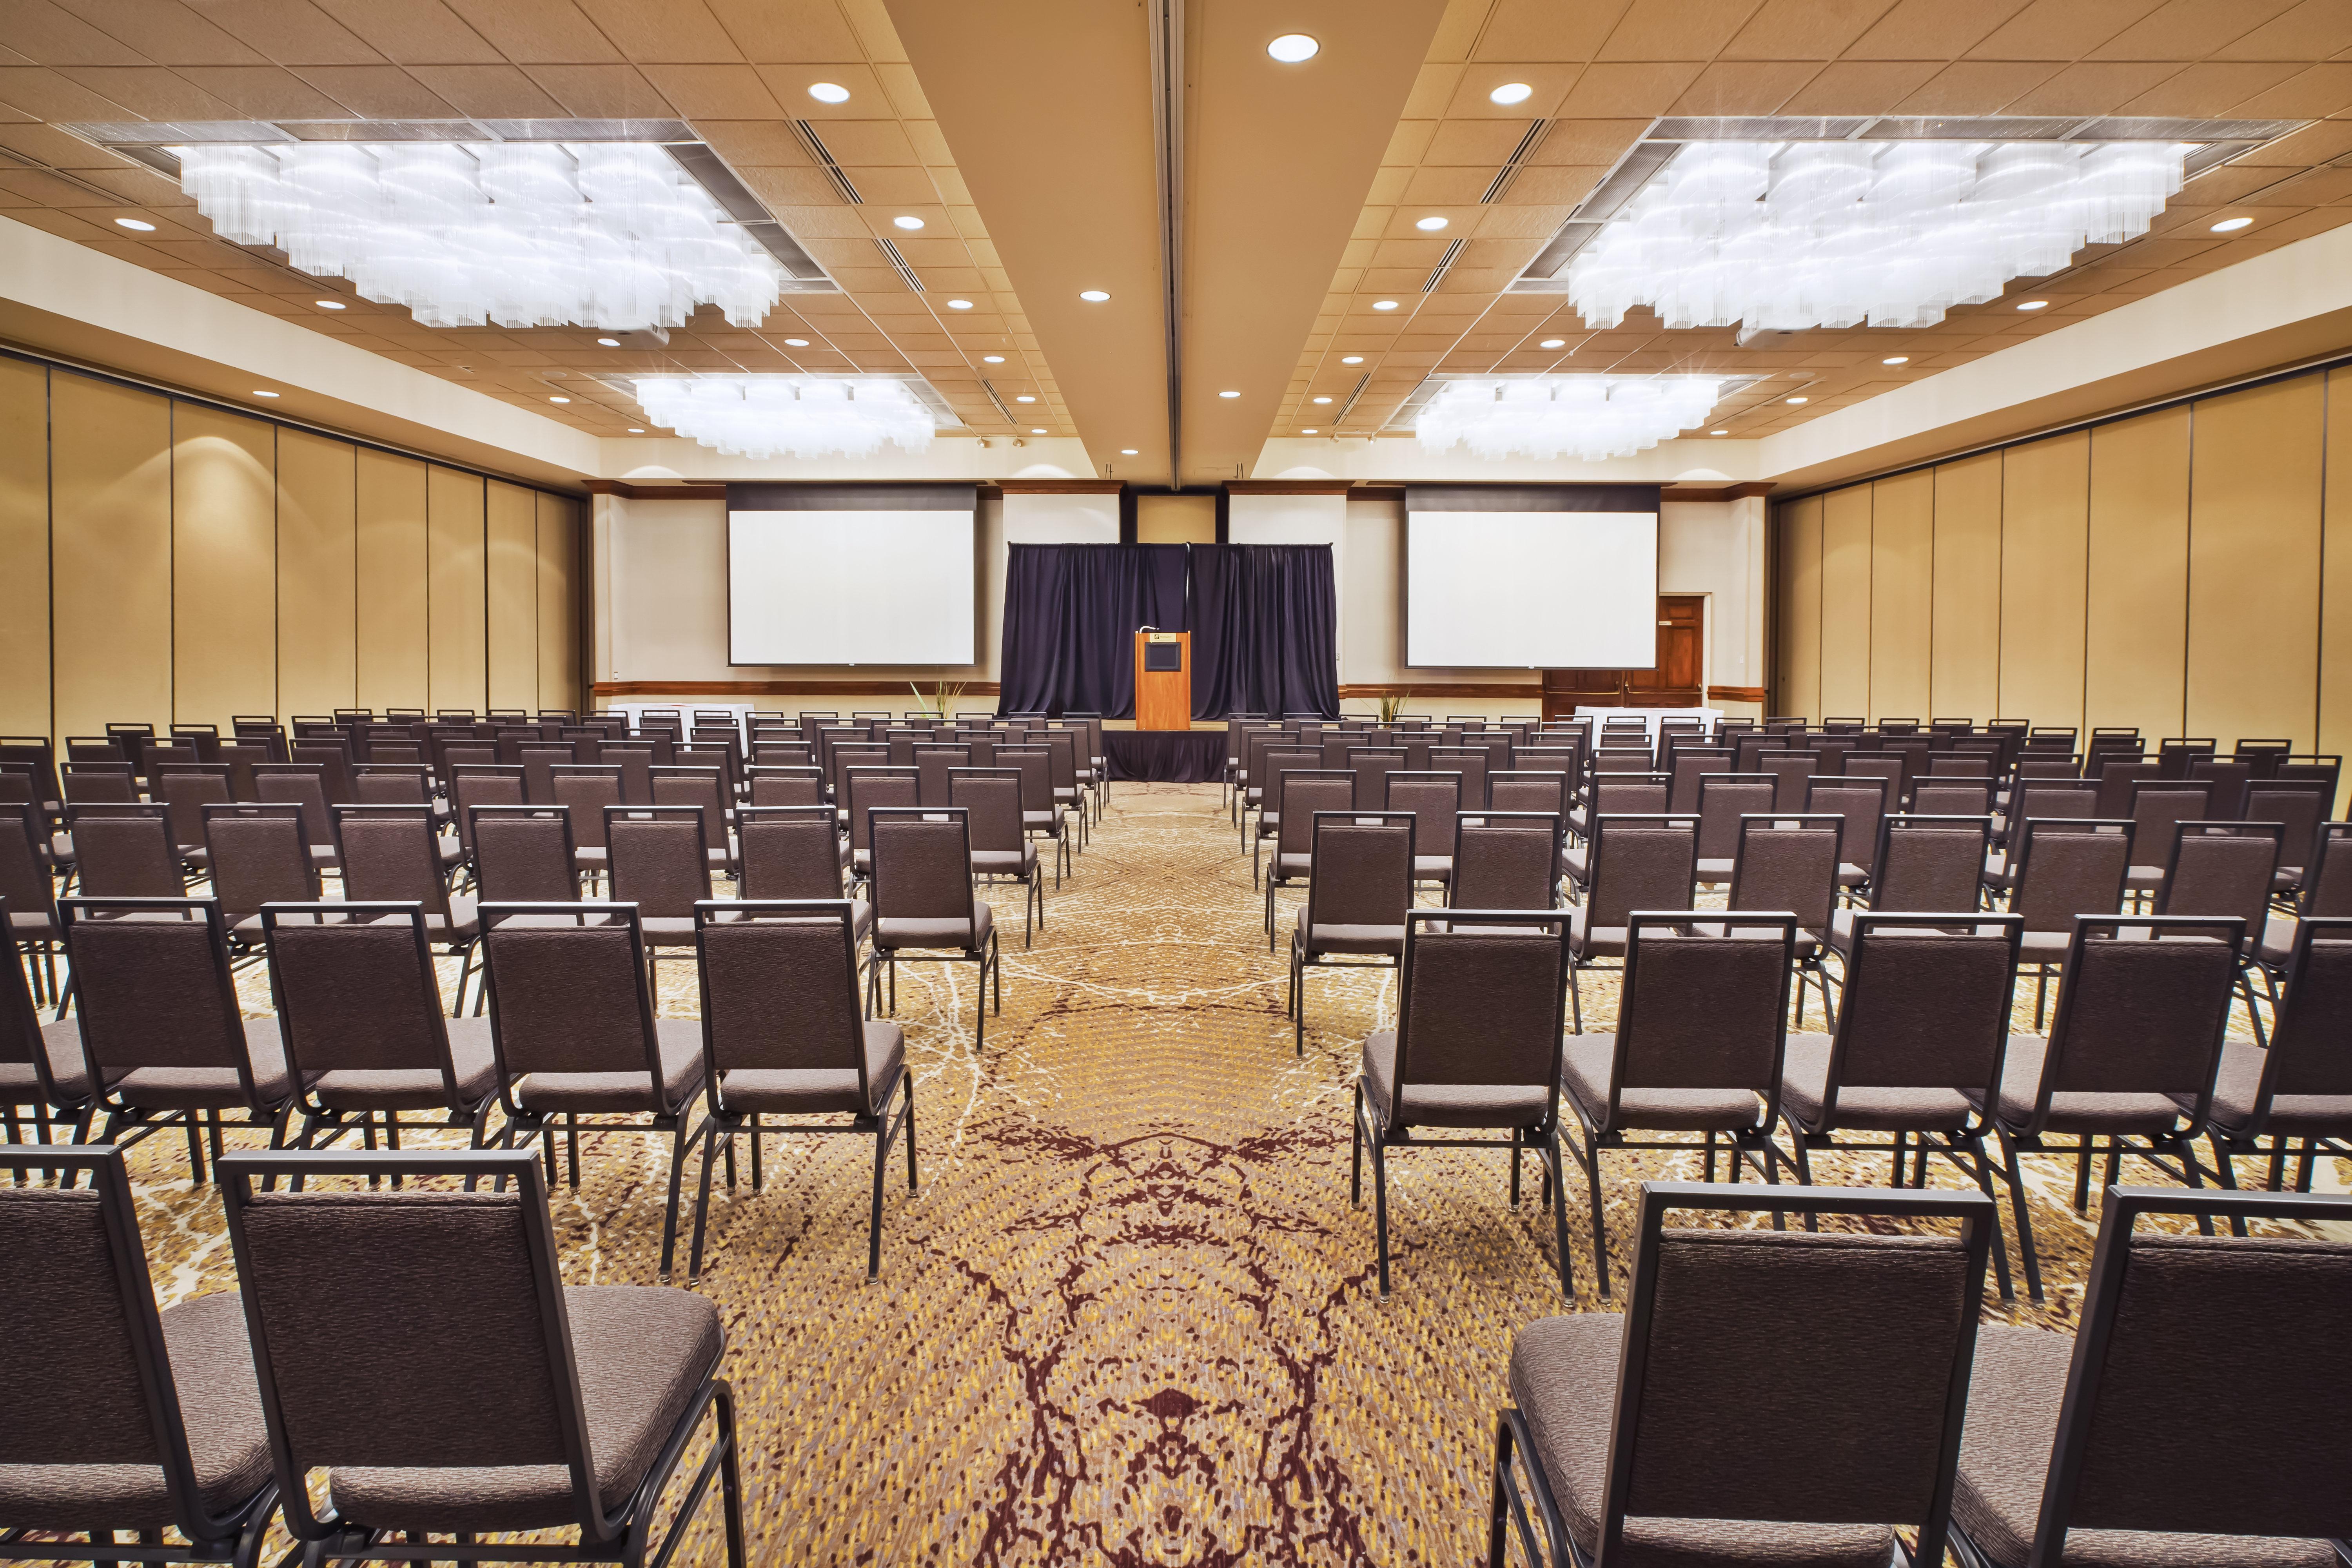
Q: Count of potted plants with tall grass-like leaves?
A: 2